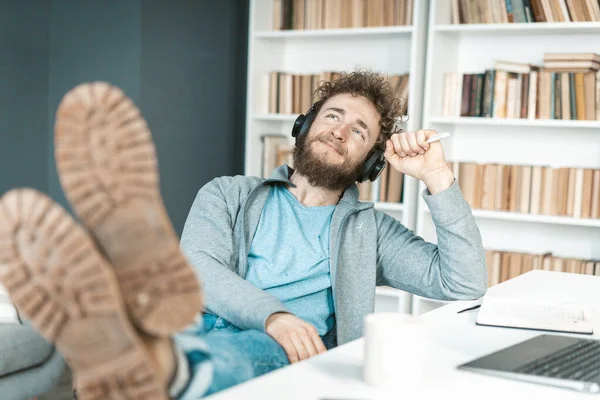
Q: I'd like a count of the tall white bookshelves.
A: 2